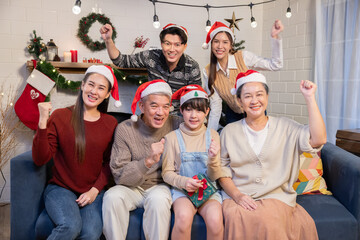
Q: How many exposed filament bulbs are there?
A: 5